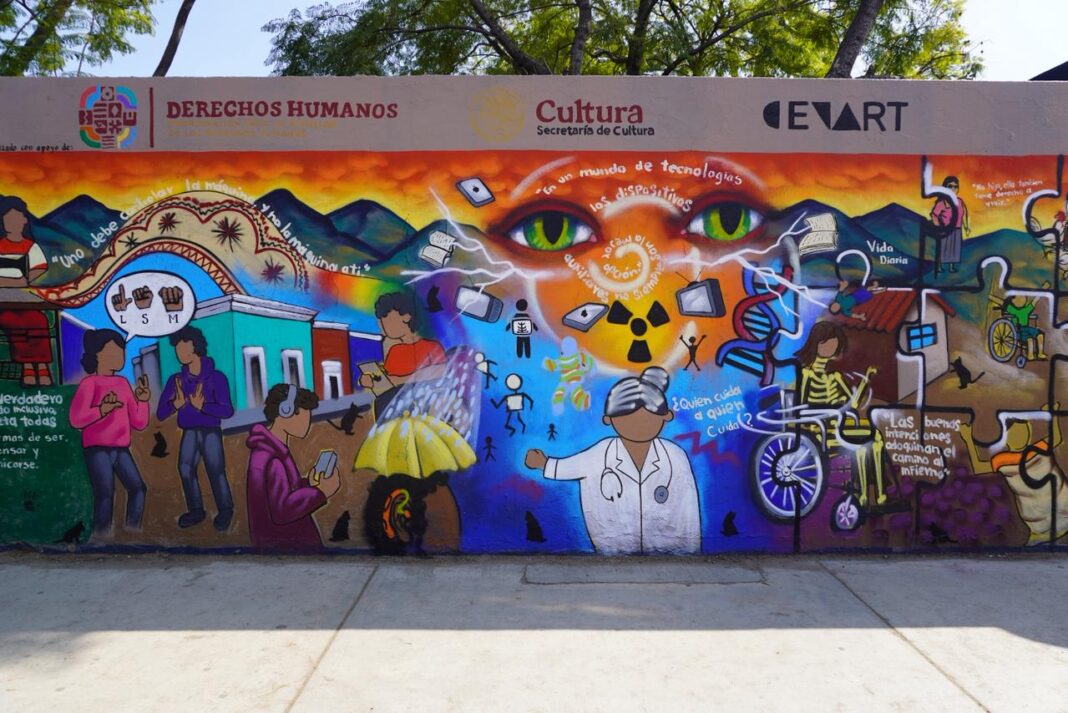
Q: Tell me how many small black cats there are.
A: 9